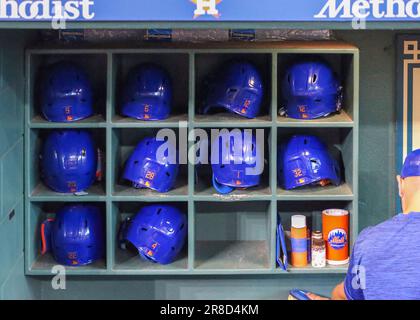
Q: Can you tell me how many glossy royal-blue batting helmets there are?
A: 10